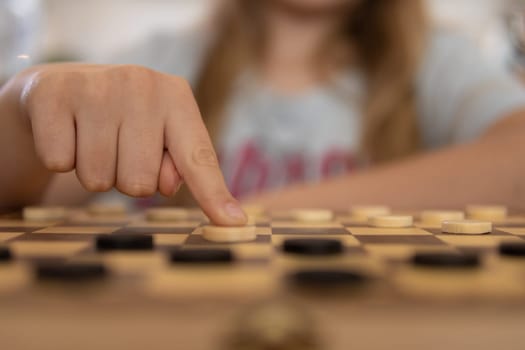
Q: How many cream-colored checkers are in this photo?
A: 11